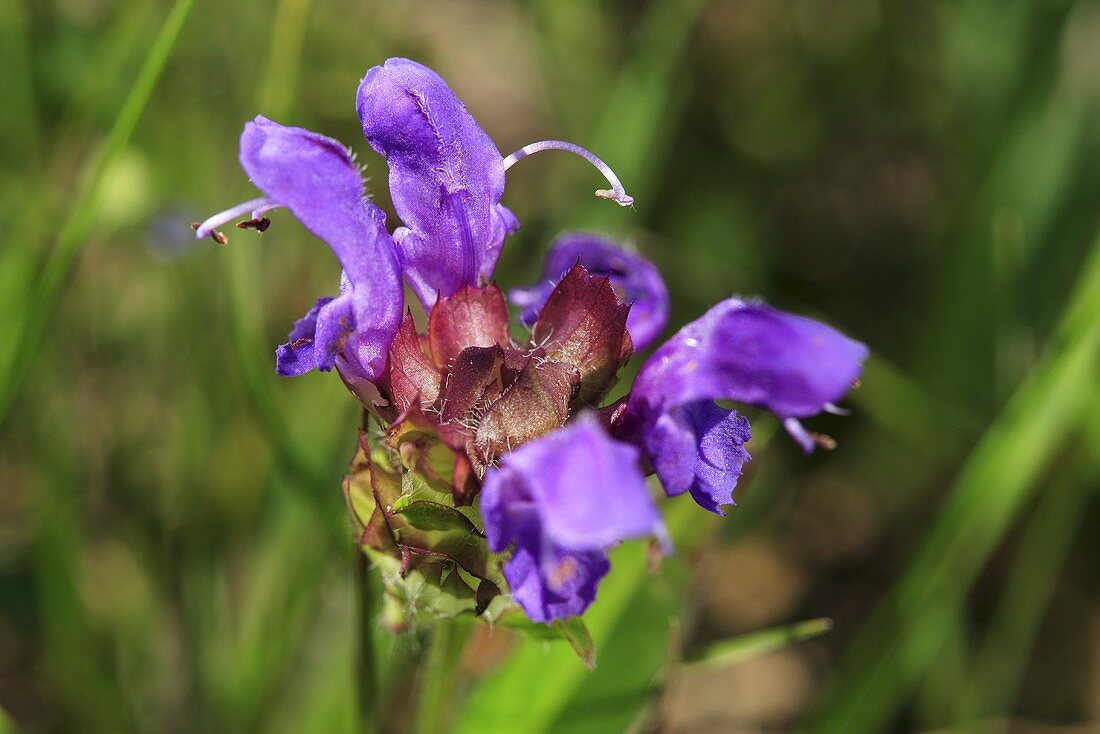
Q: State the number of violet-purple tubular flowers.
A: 5